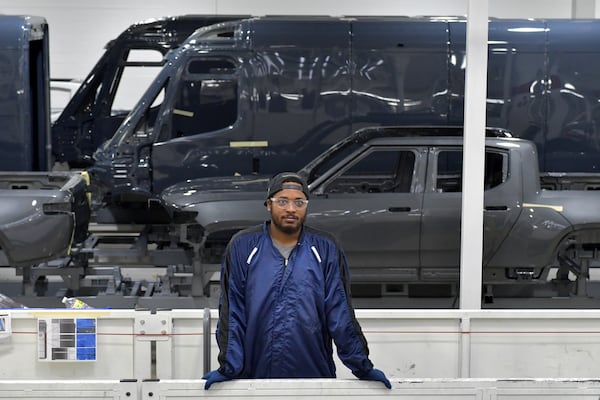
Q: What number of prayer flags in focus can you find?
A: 0